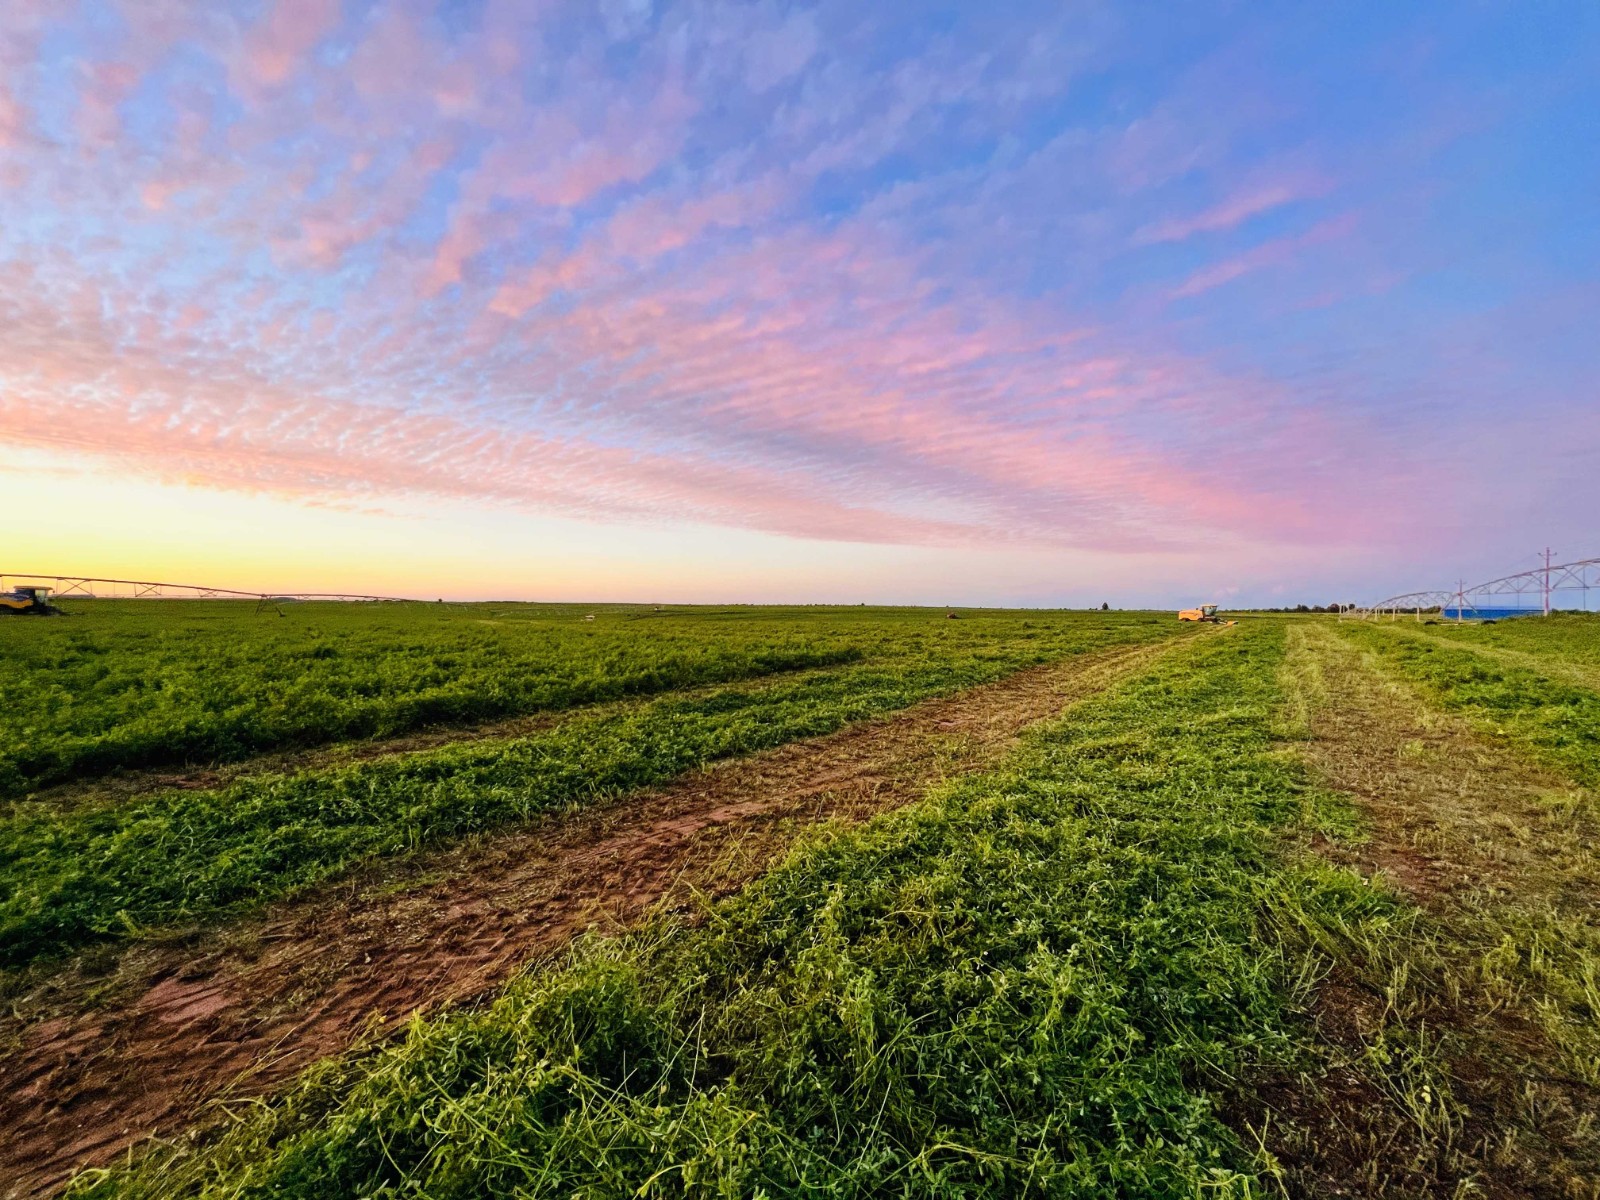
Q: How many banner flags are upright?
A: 0